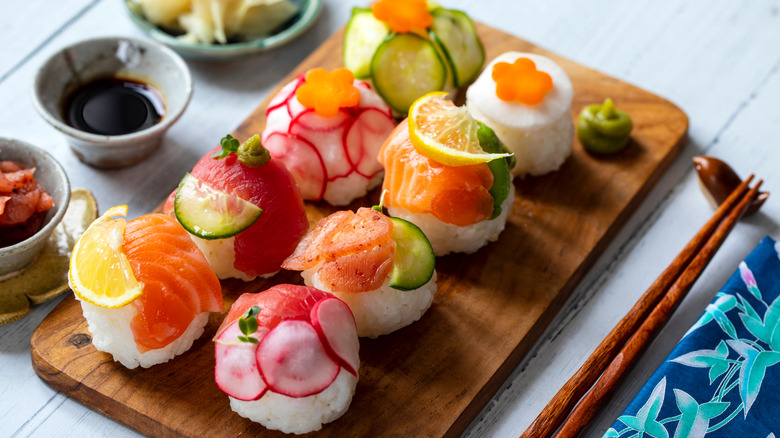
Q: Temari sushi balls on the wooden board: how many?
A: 8